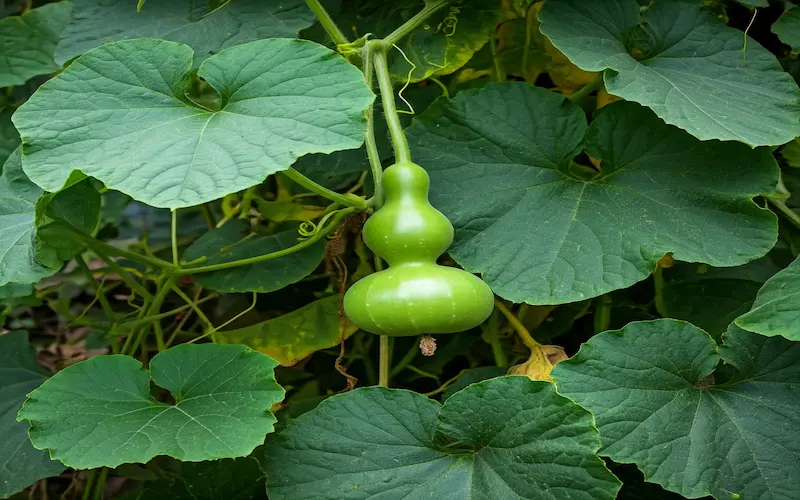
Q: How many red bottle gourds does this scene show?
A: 0